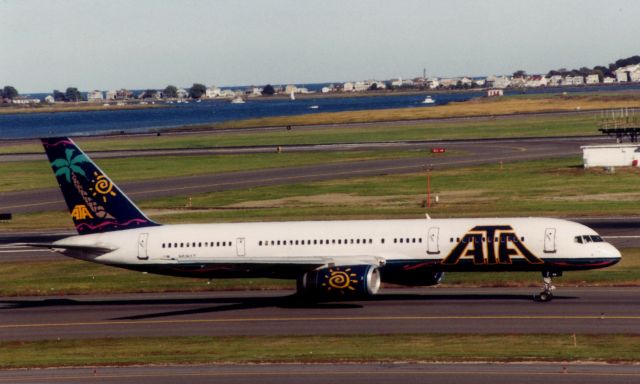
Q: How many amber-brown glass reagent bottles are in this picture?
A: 0